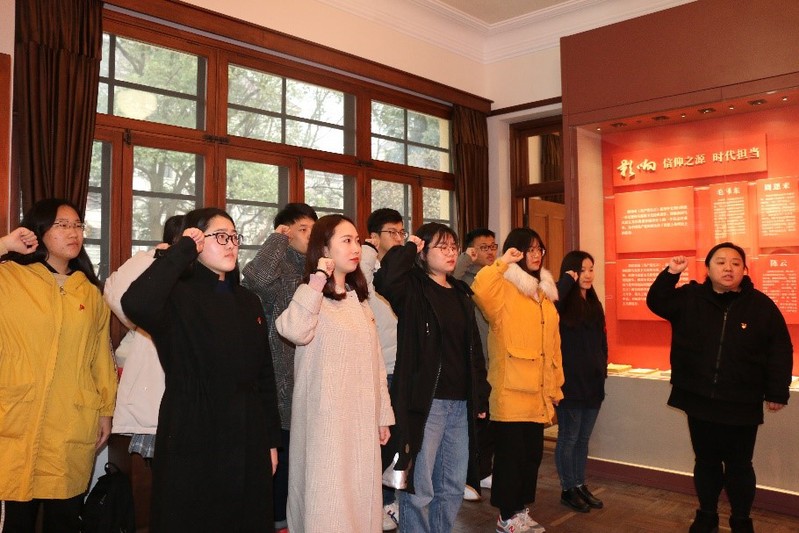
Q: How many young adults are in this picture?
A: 11